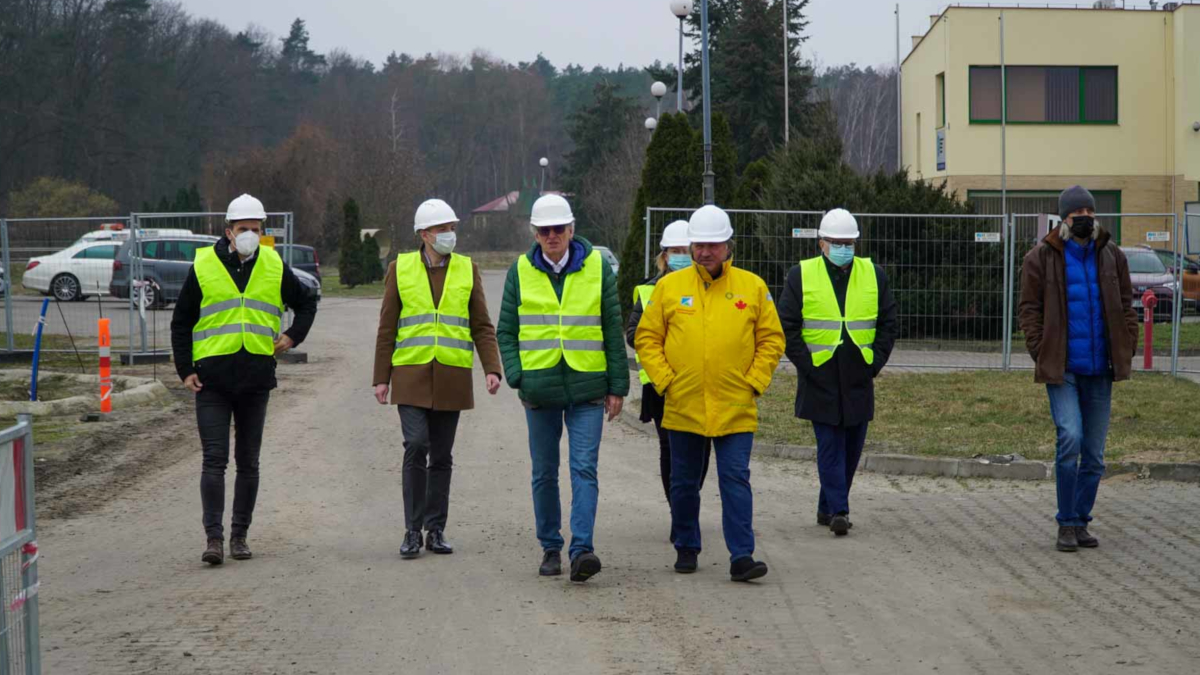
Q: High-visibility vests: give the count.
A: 5